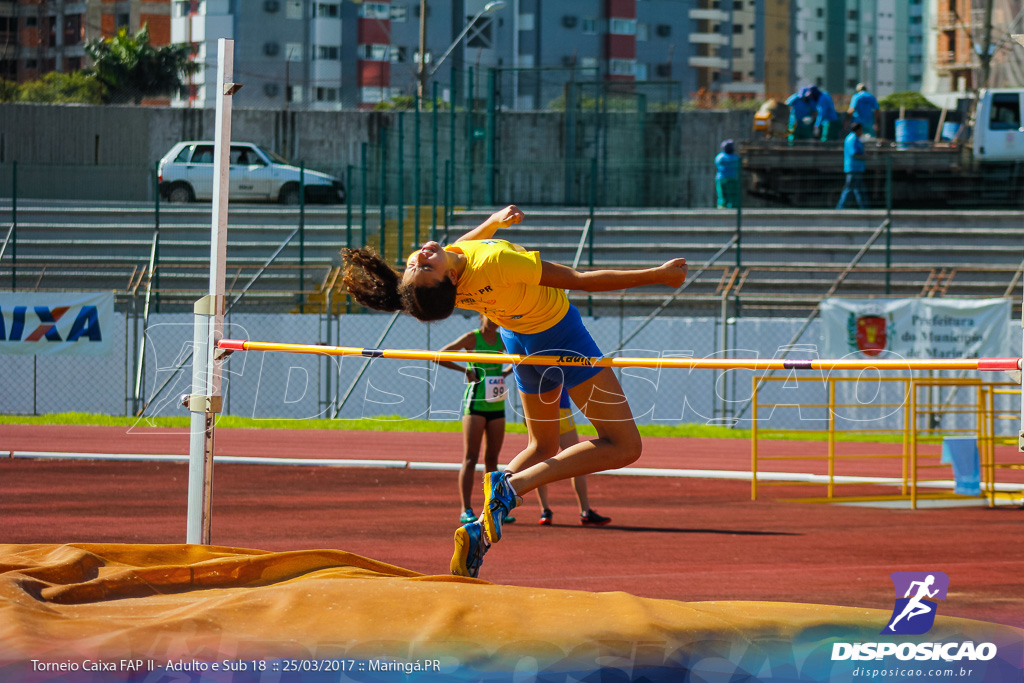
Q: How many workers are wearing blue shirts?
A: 5